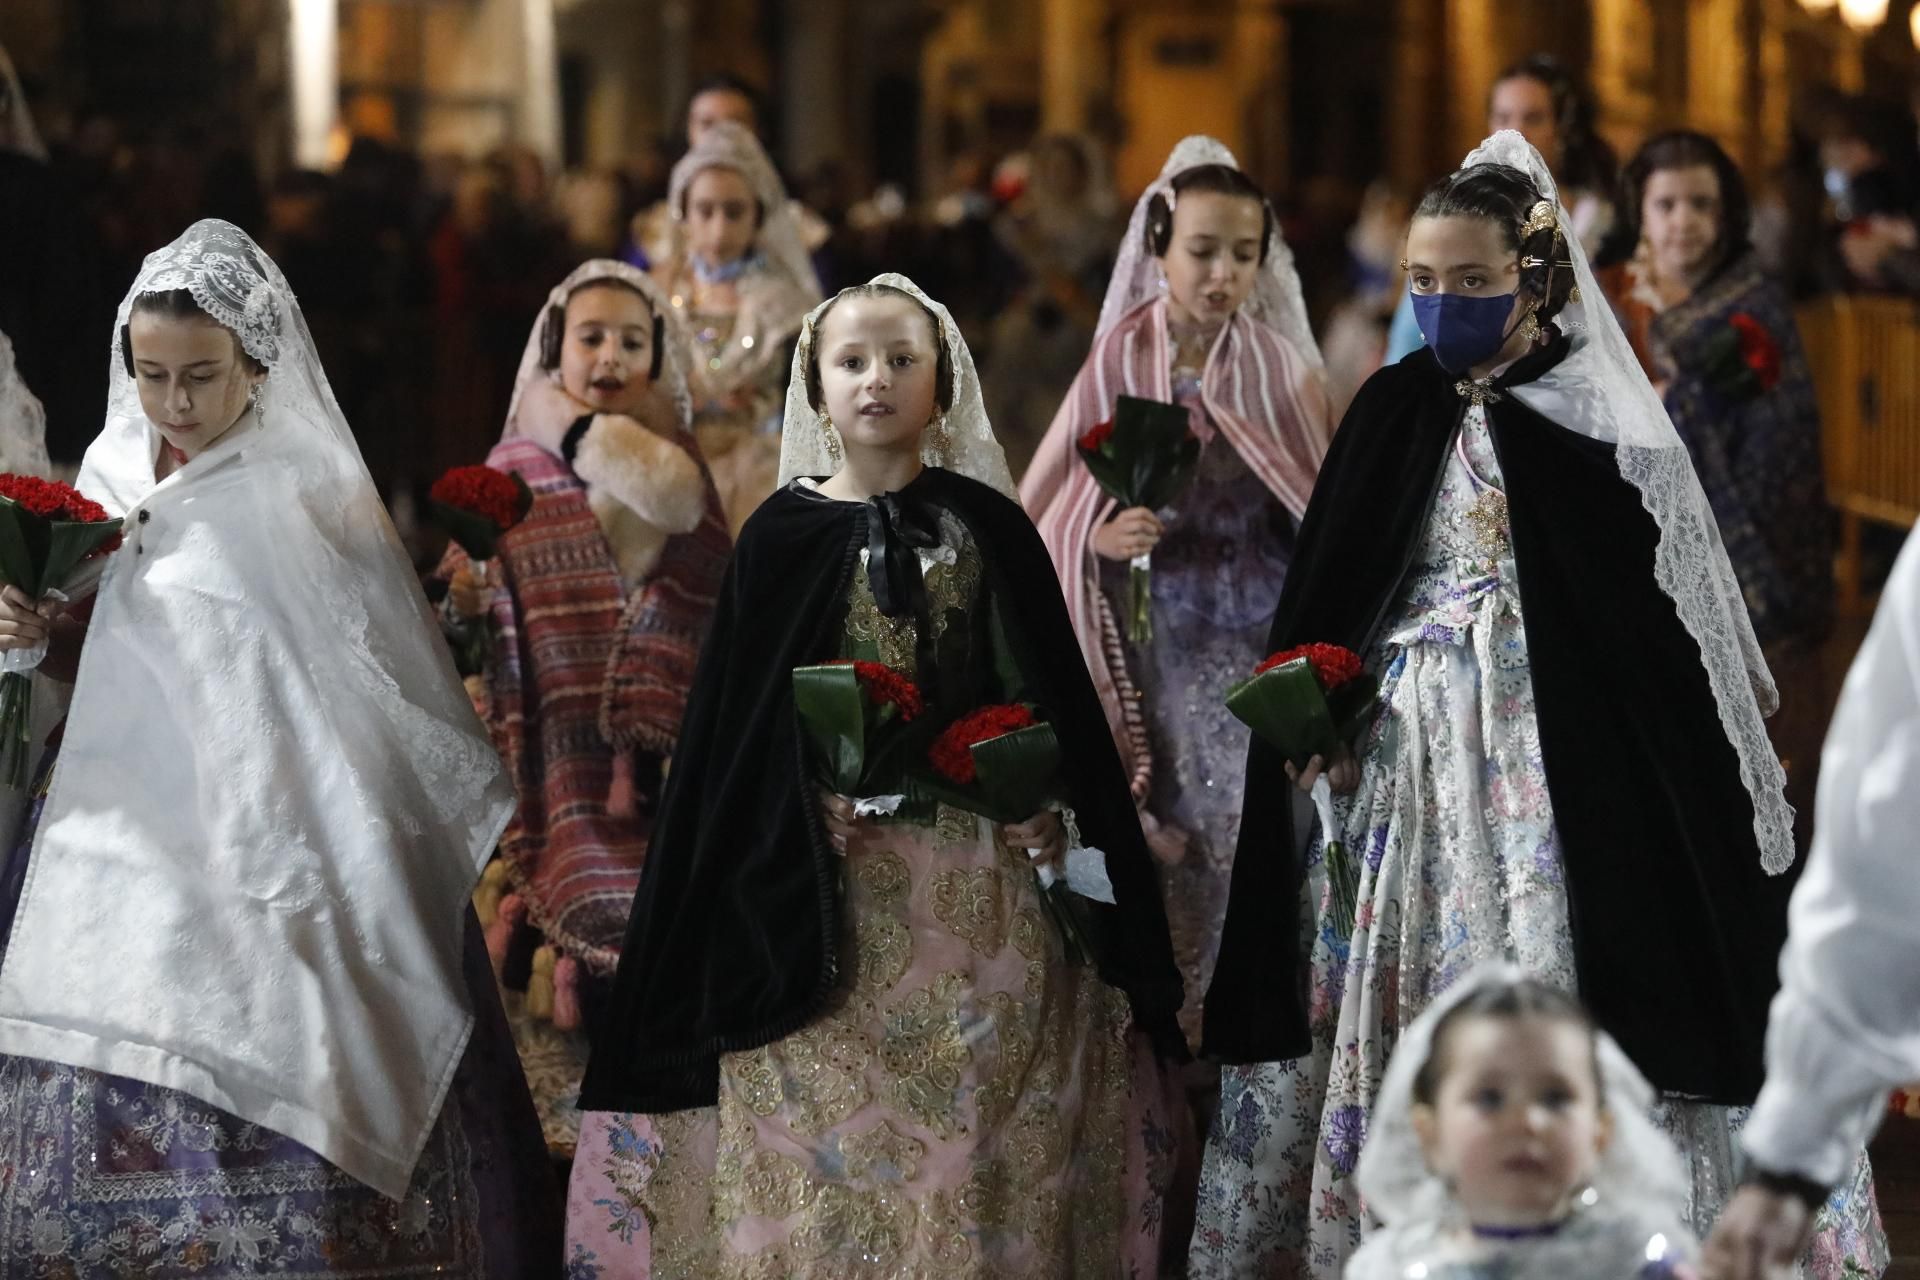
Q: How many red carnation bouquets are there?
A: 7